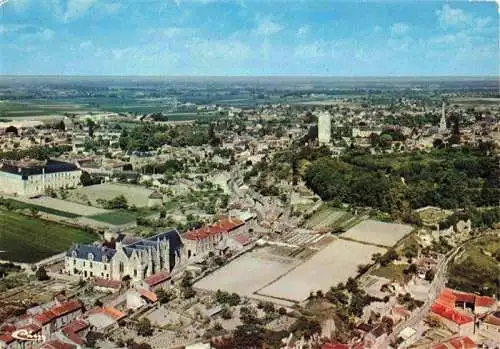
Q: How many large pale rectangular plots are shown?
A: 3